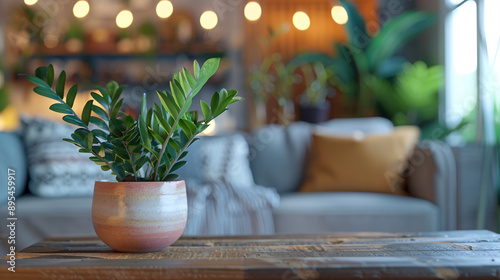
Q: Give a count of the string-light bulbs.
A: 8